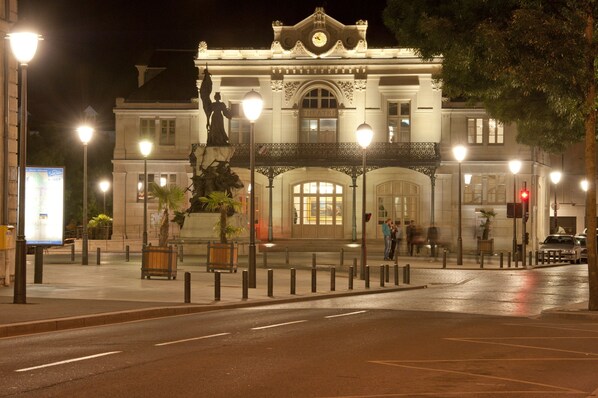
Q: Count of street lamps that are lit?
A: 10